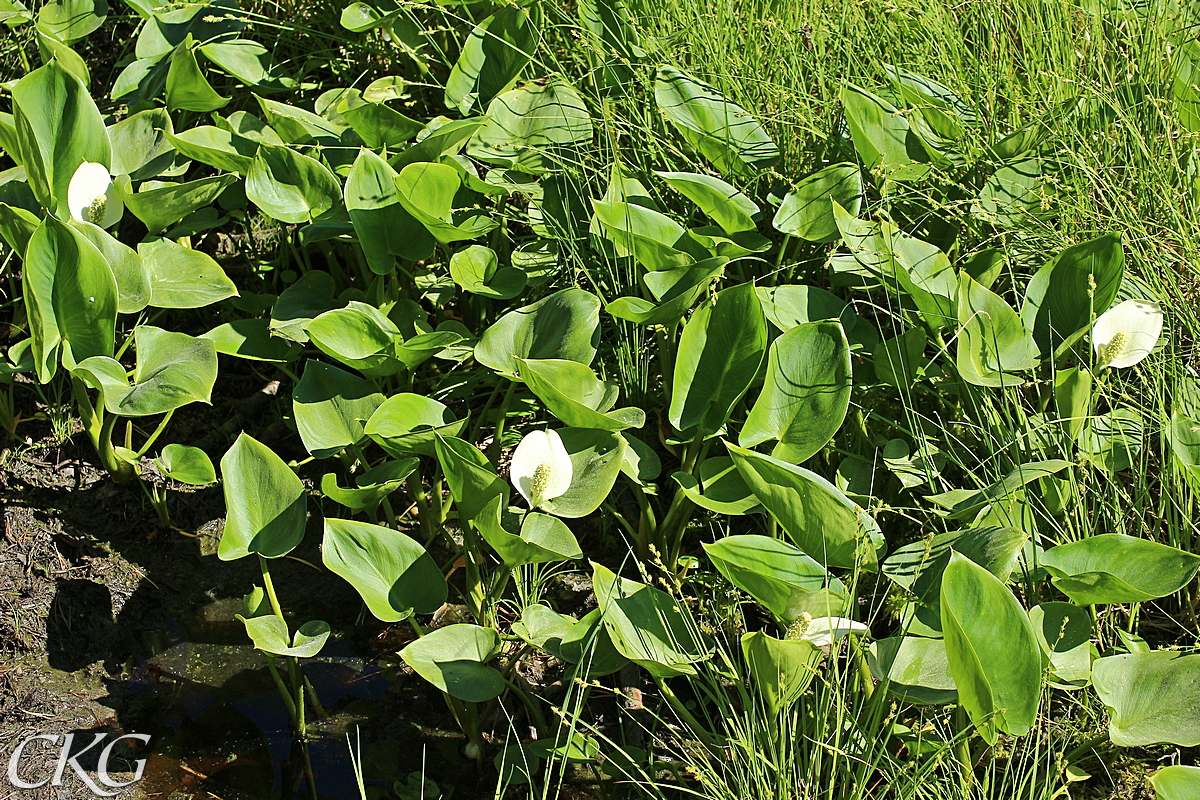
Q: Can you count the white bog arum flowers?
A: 4